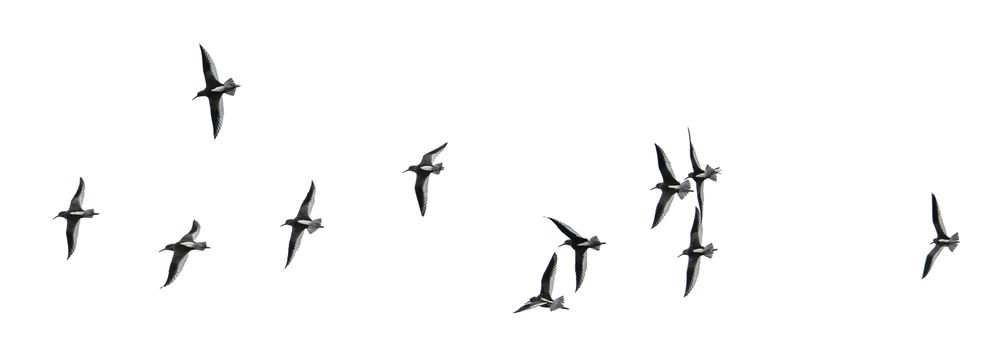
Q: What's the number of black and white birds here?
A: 11